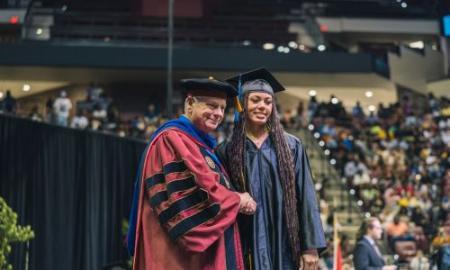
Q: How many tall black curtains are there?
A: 1